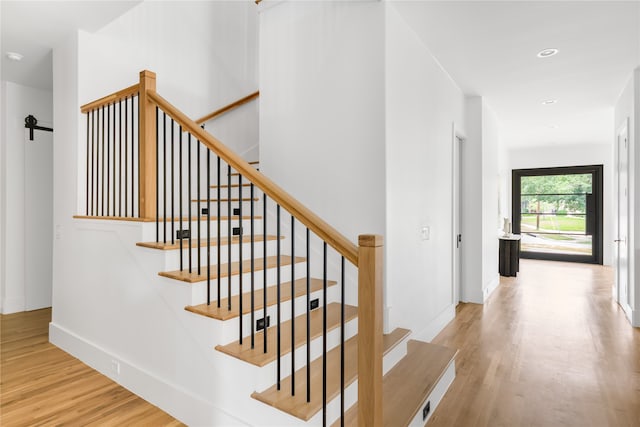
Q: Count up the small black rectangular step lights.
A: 7